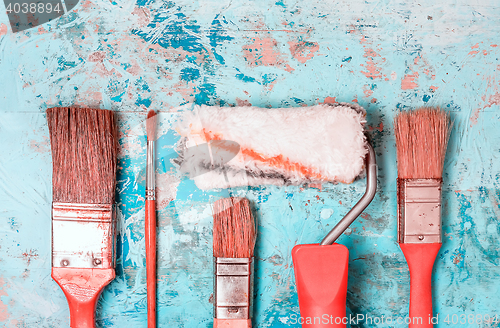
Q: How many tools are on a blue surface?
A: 5